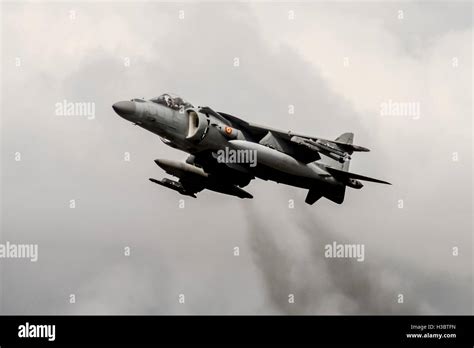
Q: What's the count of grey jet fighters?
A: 1